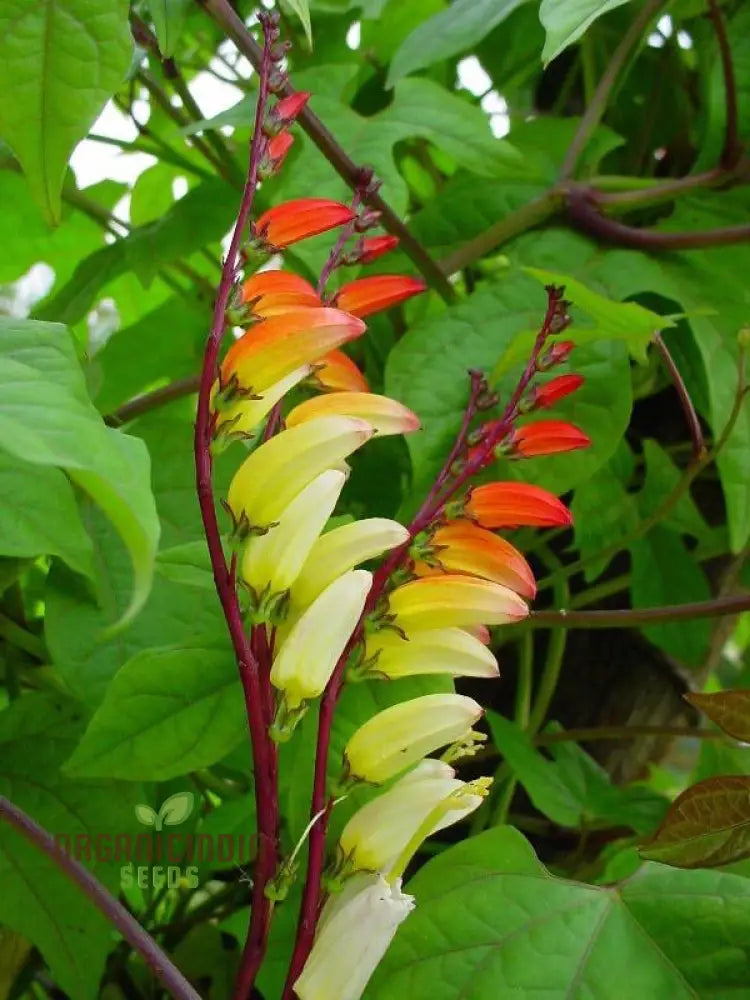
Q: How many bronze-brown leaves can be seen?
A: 2